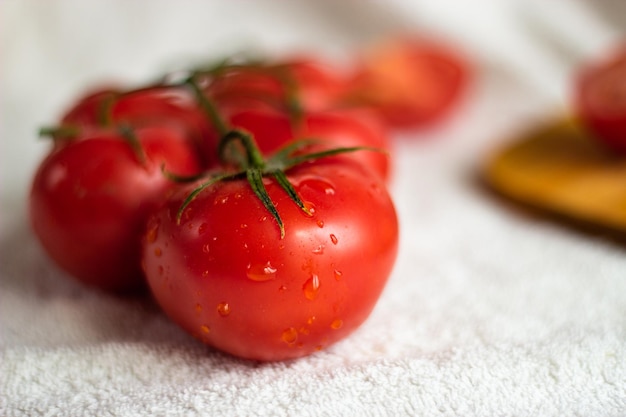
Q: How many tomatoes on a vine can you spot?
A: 5